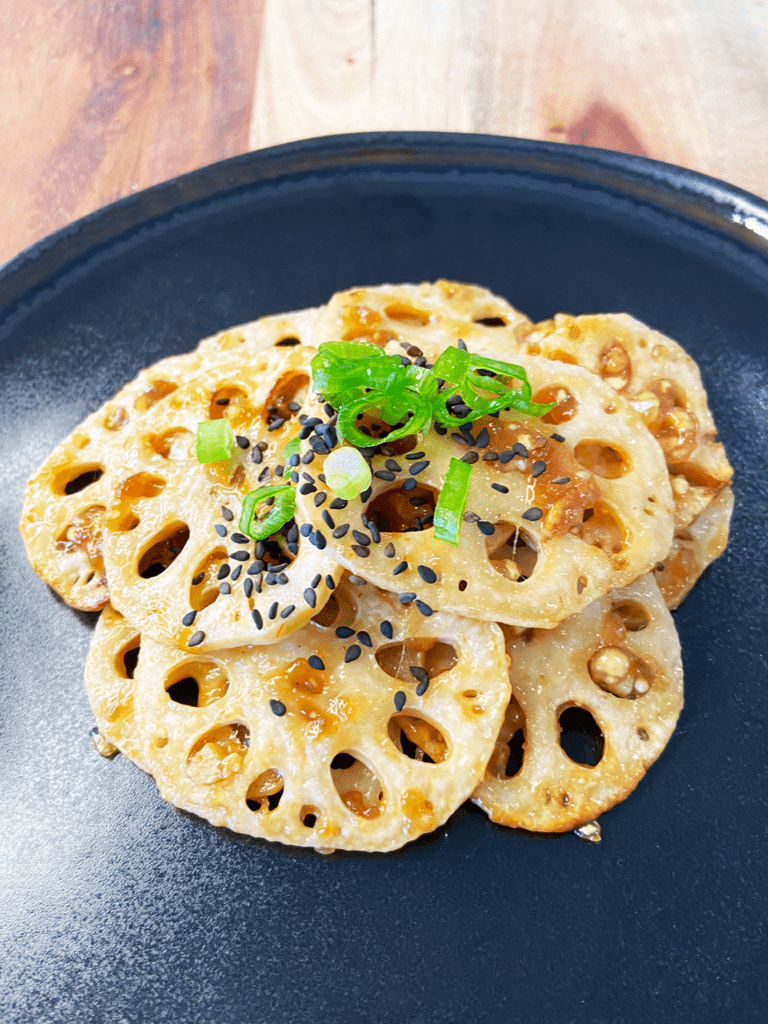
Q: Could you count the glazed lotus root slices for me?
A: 10